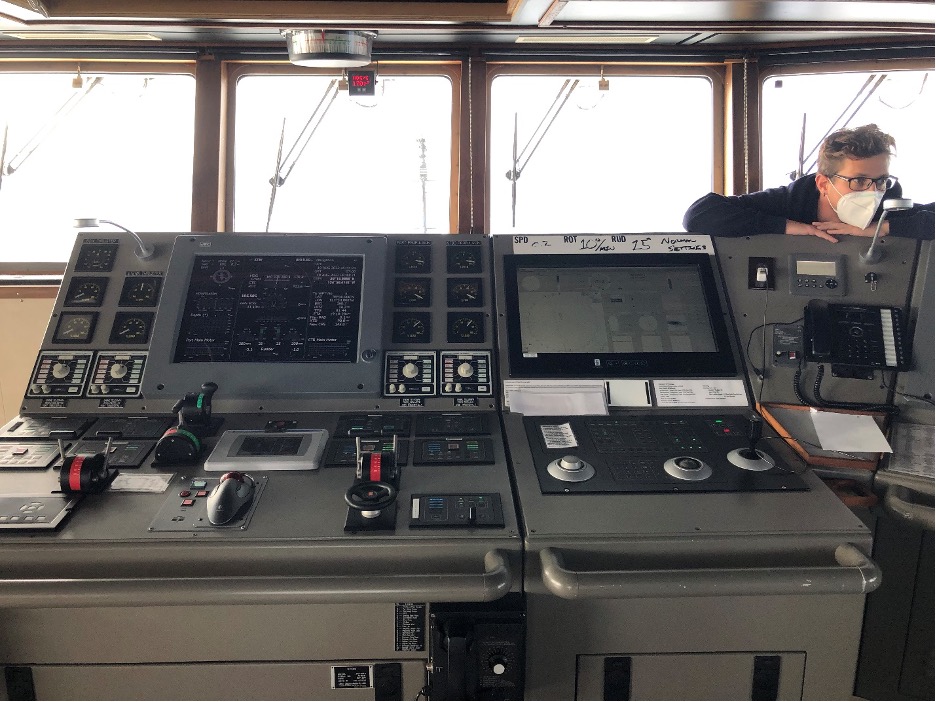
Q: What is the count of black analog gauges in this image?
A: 11